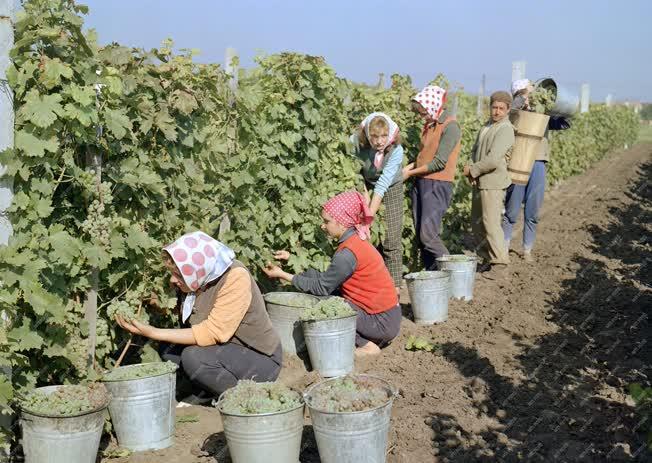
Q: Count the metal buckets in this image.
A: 9